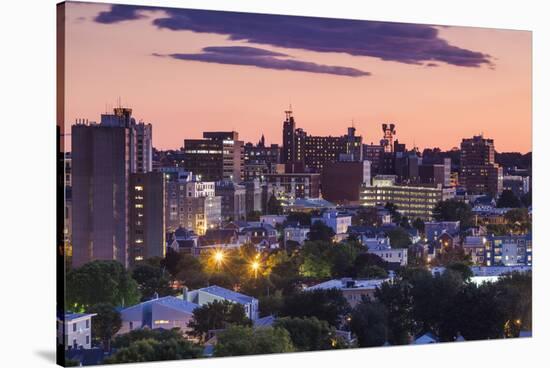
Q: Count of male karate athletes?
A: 0